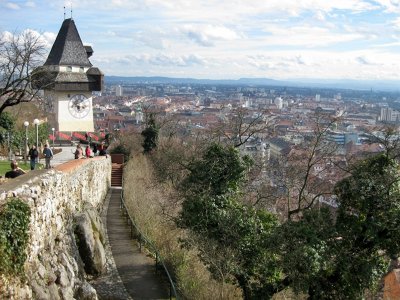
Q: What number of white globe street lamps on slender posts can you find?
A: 3